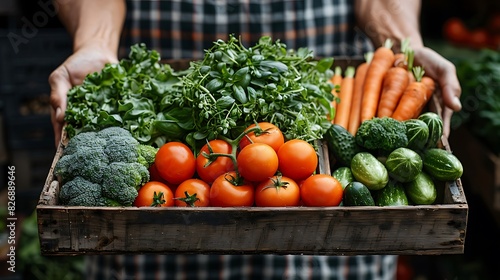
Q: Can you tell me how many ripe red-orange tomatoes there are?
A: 10